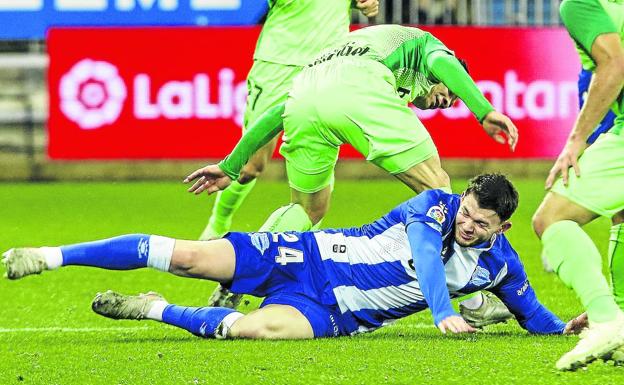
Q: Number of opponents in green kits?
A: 3